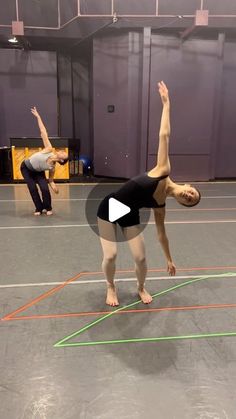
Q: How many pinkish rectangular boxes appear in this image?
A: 2